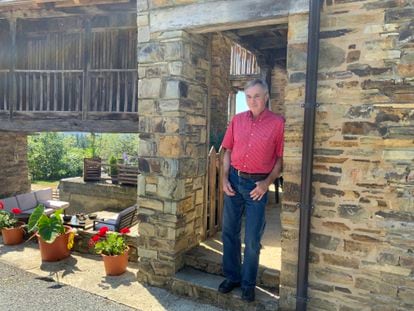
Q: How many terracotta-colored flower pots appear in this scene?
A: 3